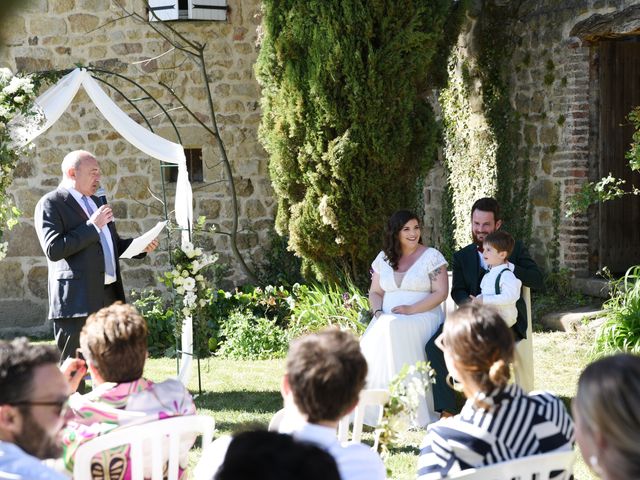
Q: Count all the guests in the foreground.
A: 6